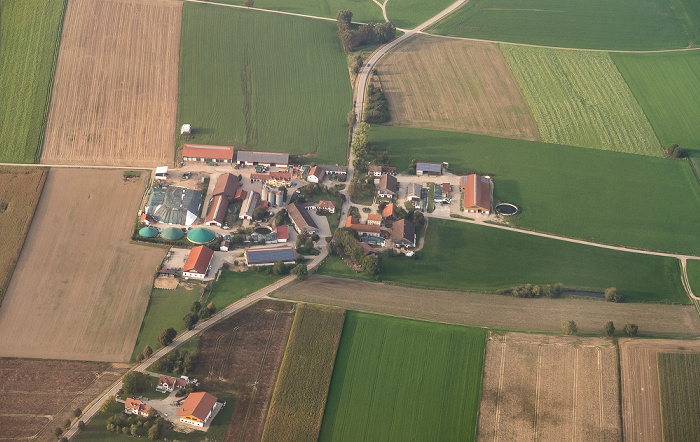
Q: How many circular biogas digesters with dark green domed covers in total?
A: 3